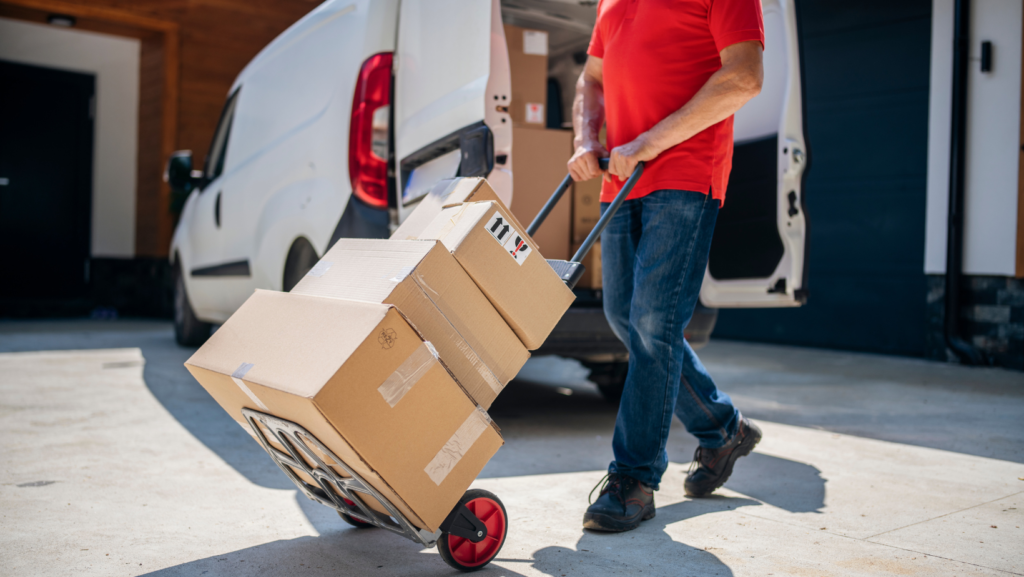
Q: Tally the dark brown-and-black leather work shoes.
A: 2